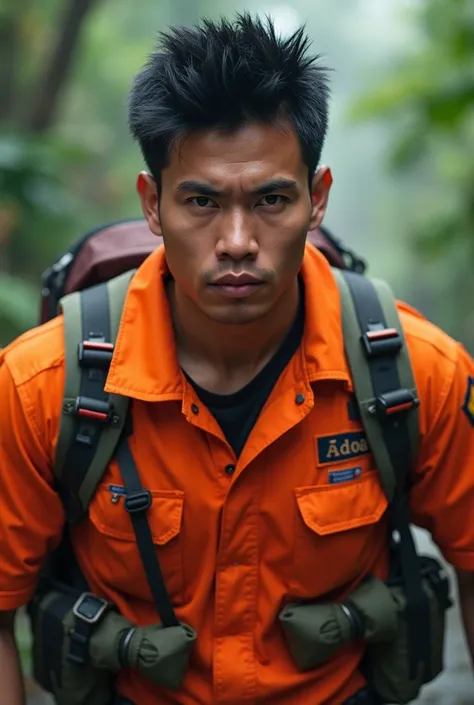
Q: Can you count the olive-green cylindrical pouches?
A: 2